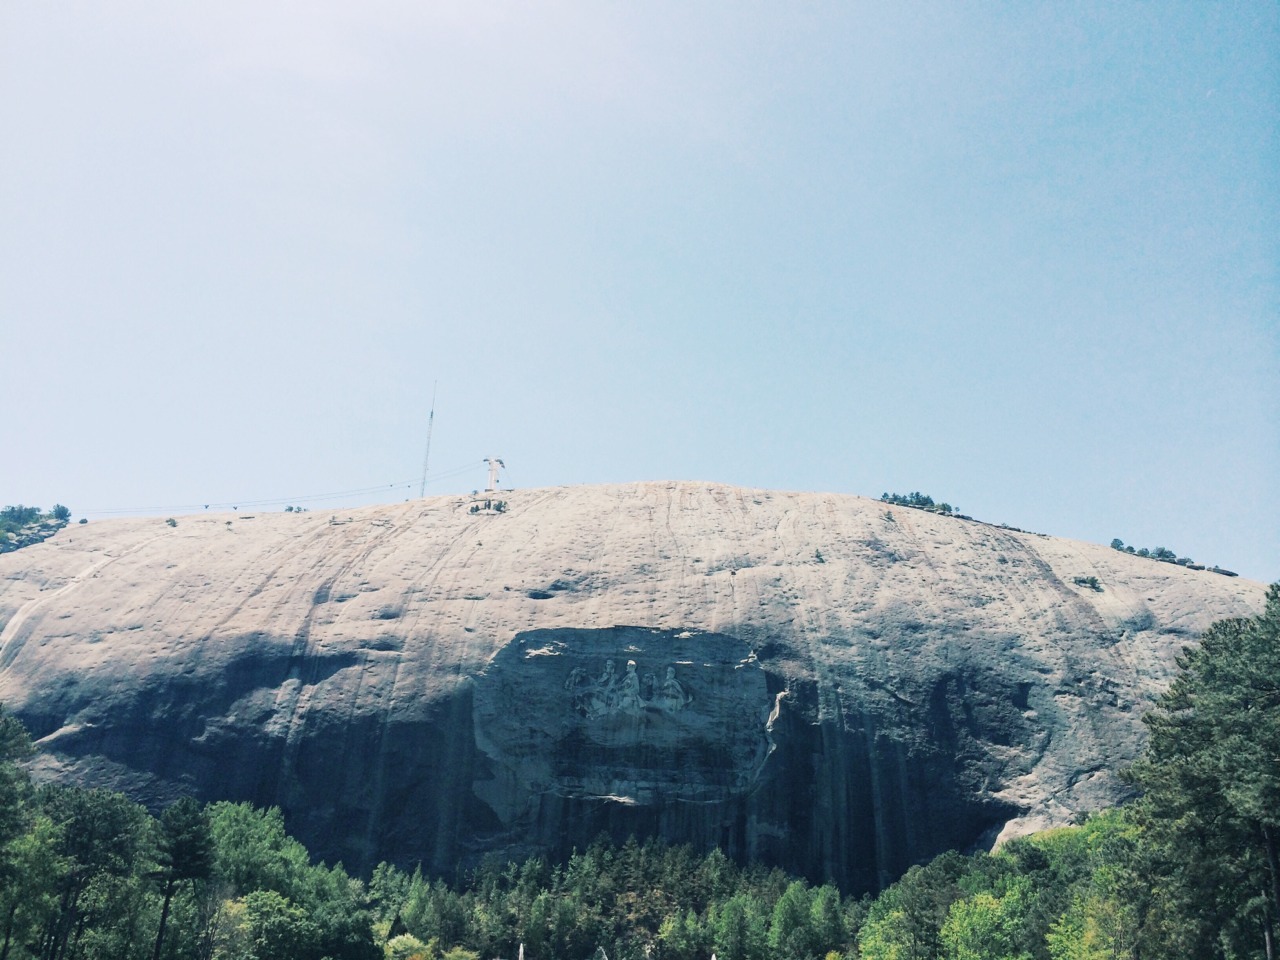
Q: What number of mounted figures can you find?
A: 3